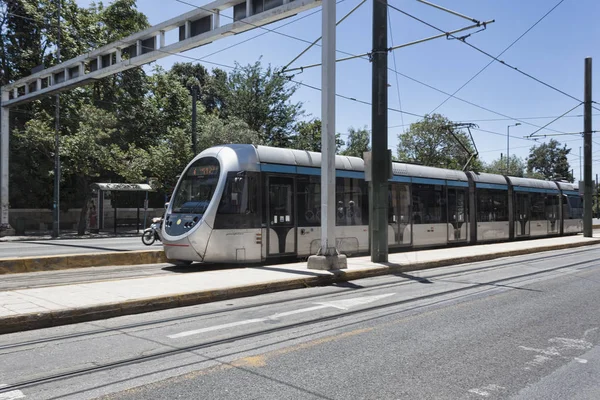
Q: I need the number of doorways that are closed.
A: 5